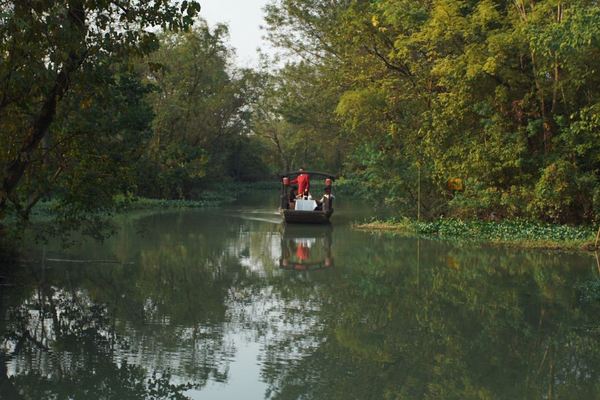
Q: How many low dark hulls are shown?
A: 1